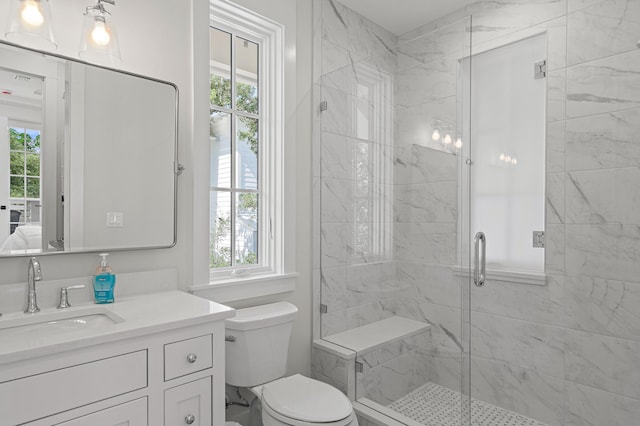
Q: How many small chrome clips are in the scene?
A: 3